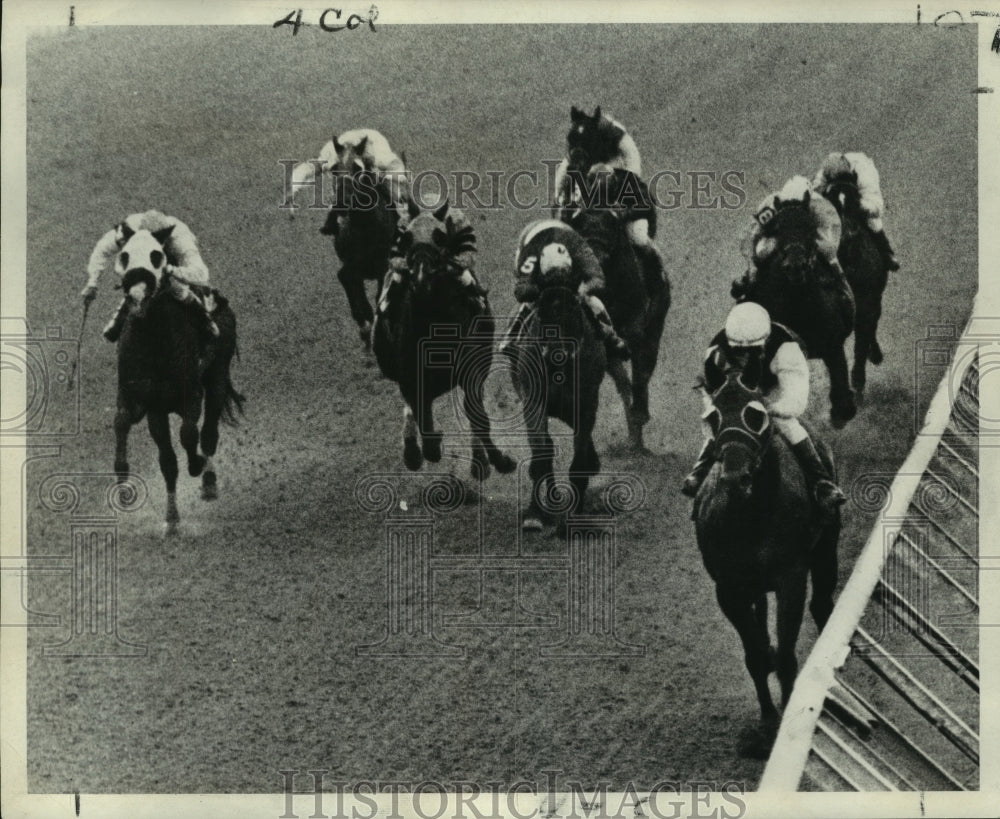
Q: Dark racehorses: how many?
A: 9